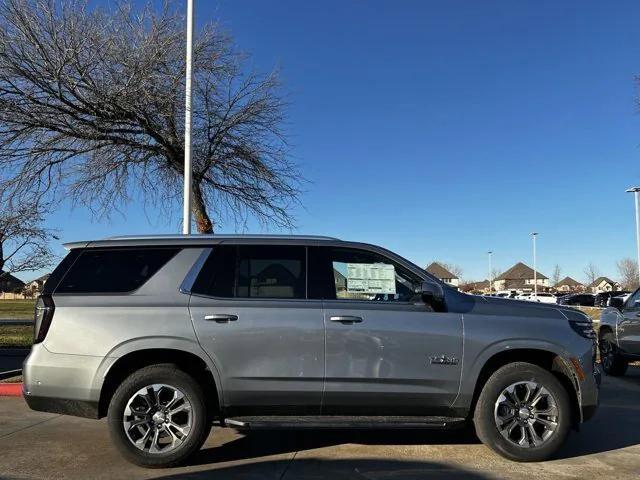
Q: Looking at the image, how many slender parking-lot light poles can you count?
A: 4